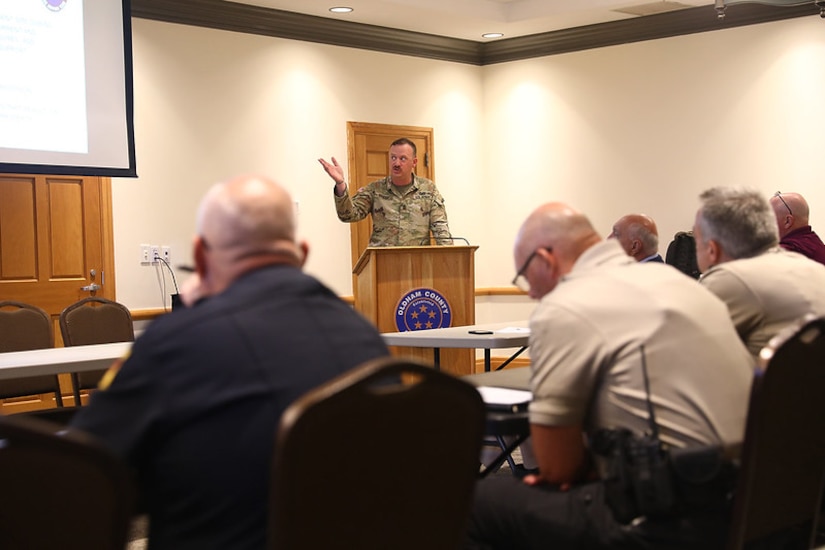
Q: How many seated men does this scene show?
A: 5